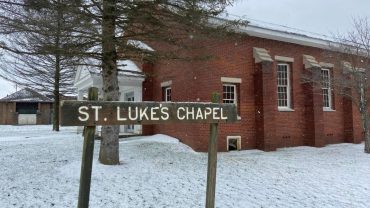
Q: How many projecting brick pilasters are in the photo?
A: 3